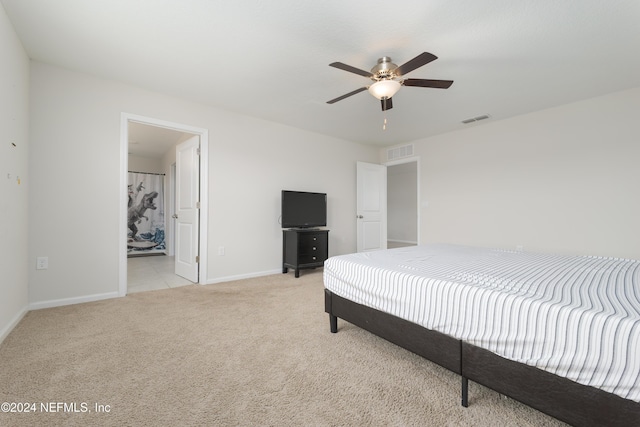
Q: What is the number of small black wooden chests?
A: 1